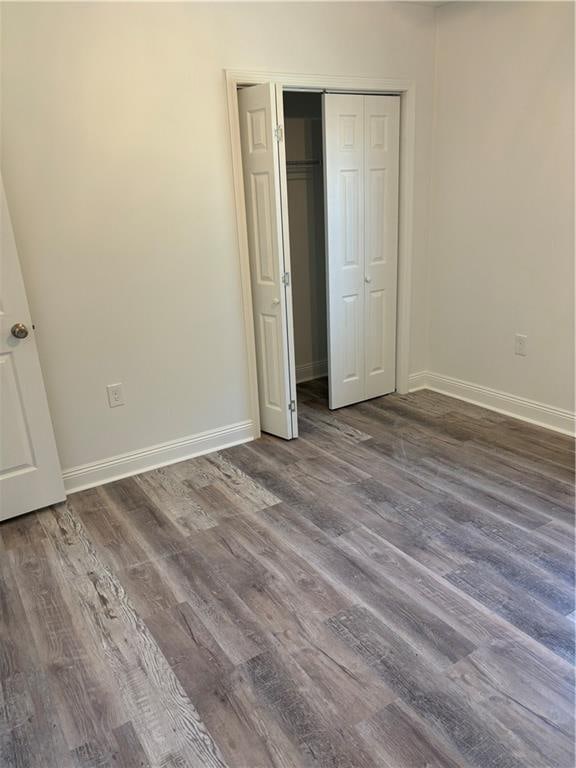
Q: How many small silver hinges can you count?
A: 3